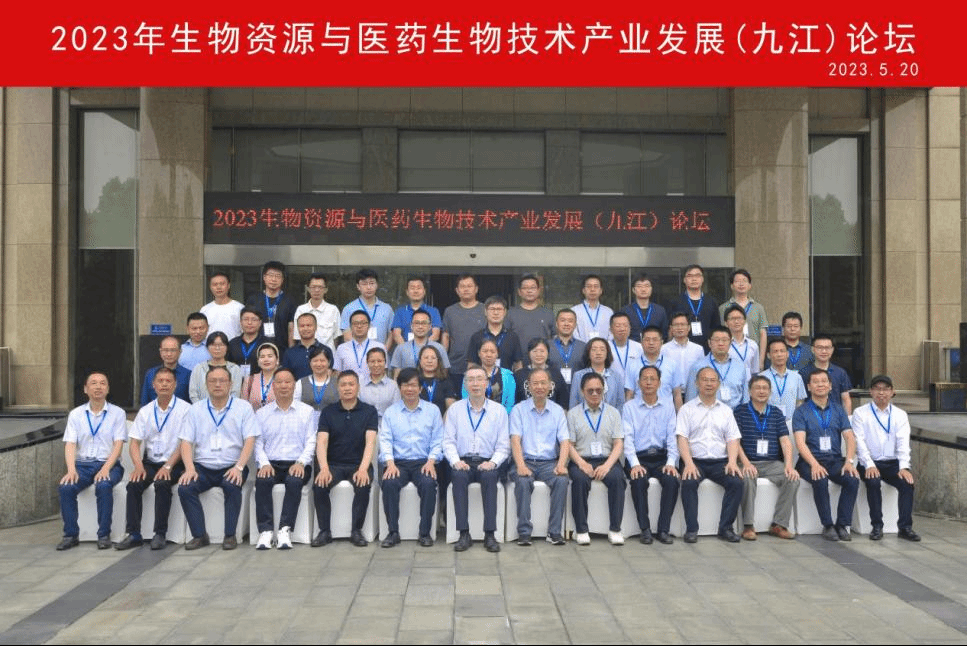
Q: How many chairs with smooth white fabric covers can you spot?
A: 14